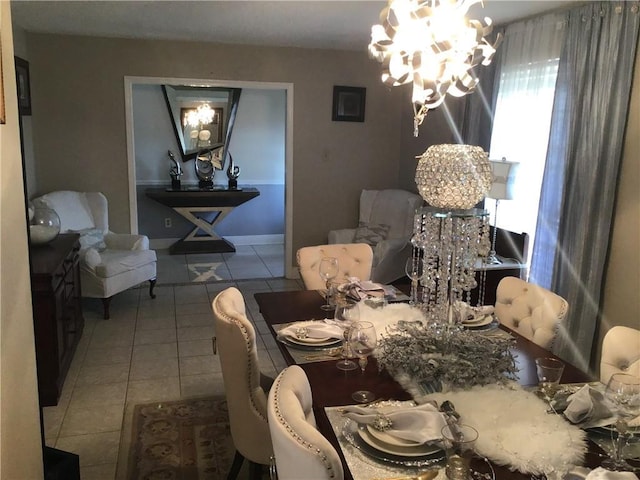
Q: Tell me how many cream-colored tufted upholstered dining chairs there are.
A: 5